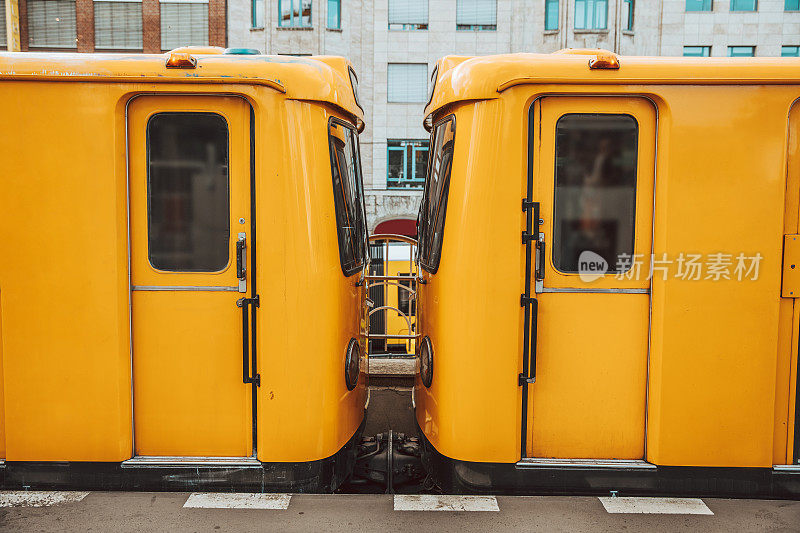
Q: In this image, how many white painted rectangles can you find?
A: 4